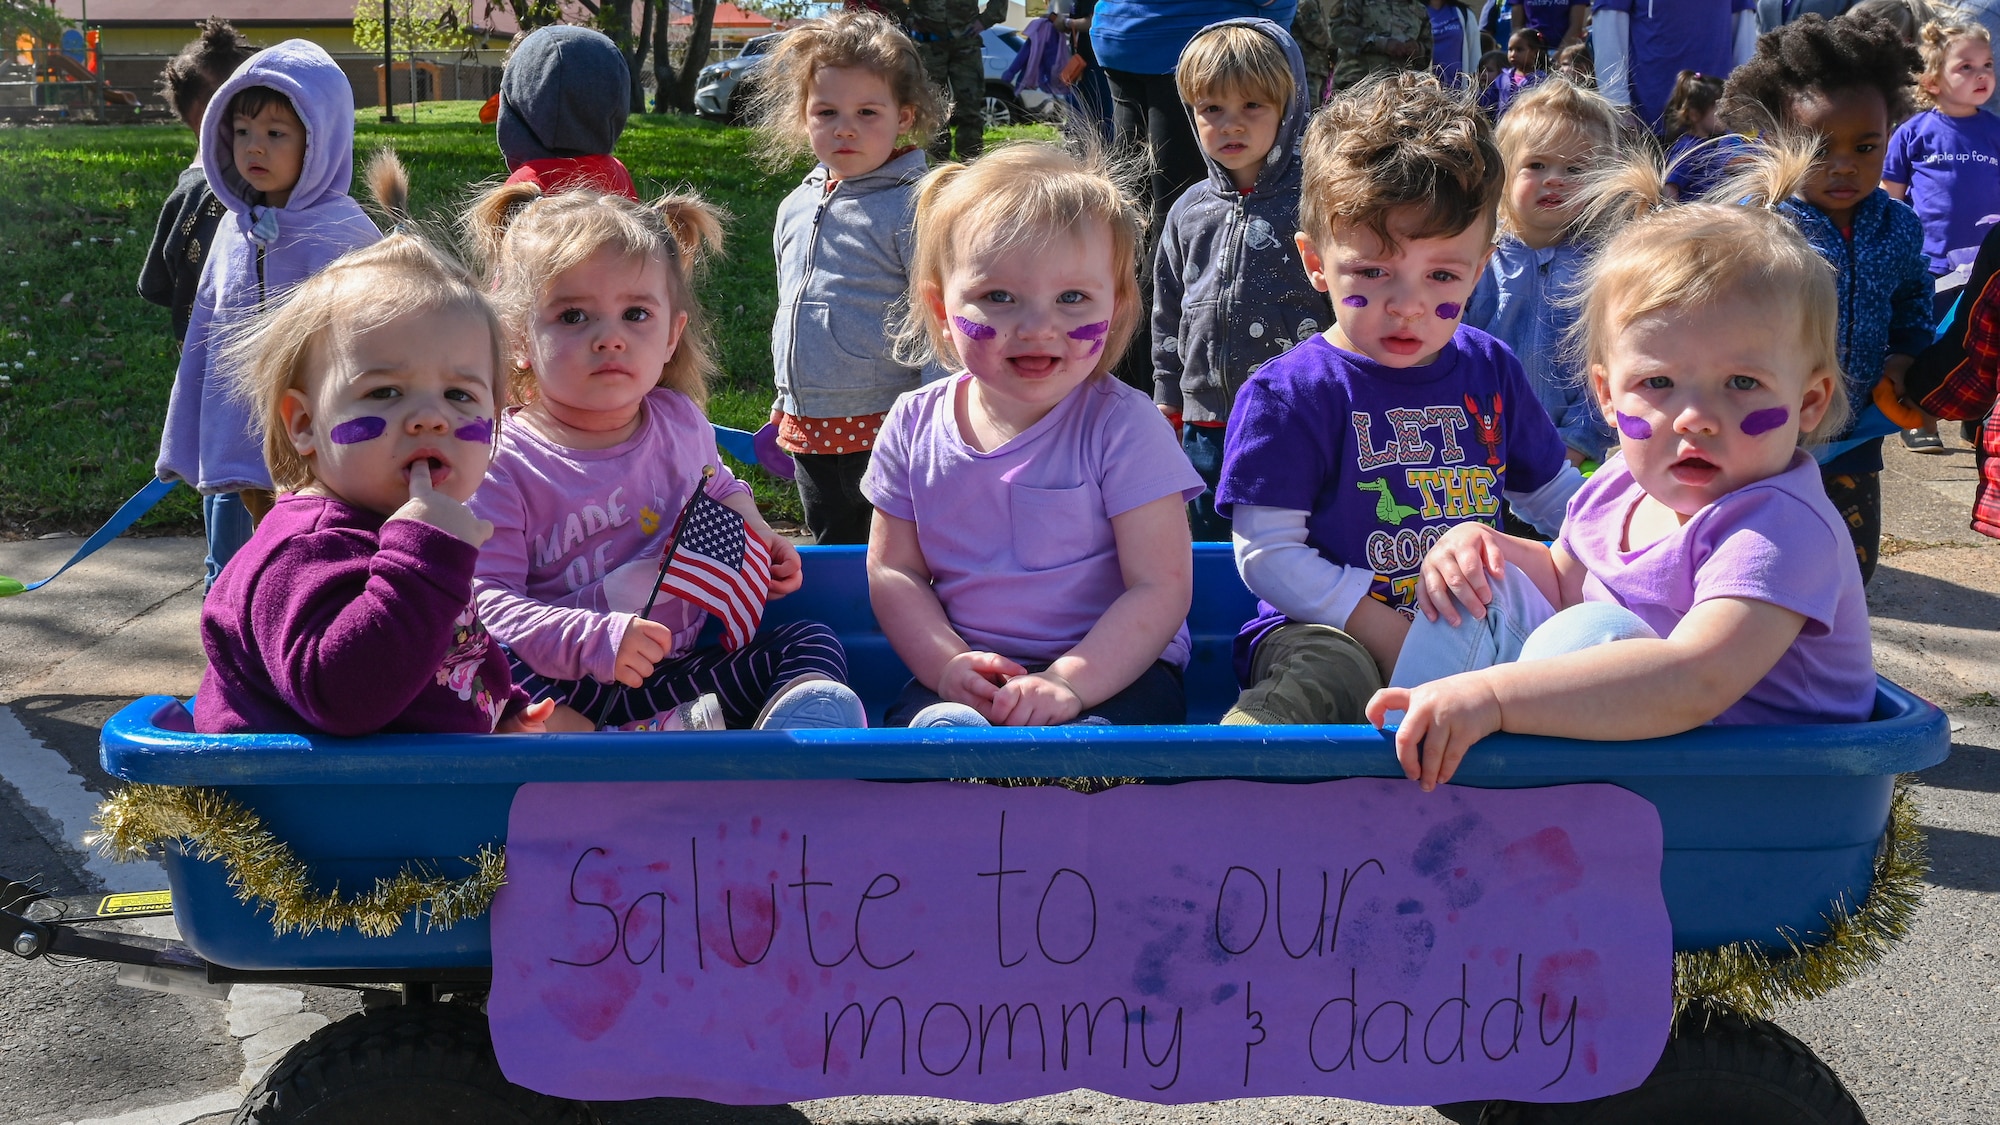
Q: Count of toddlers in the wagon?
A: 5